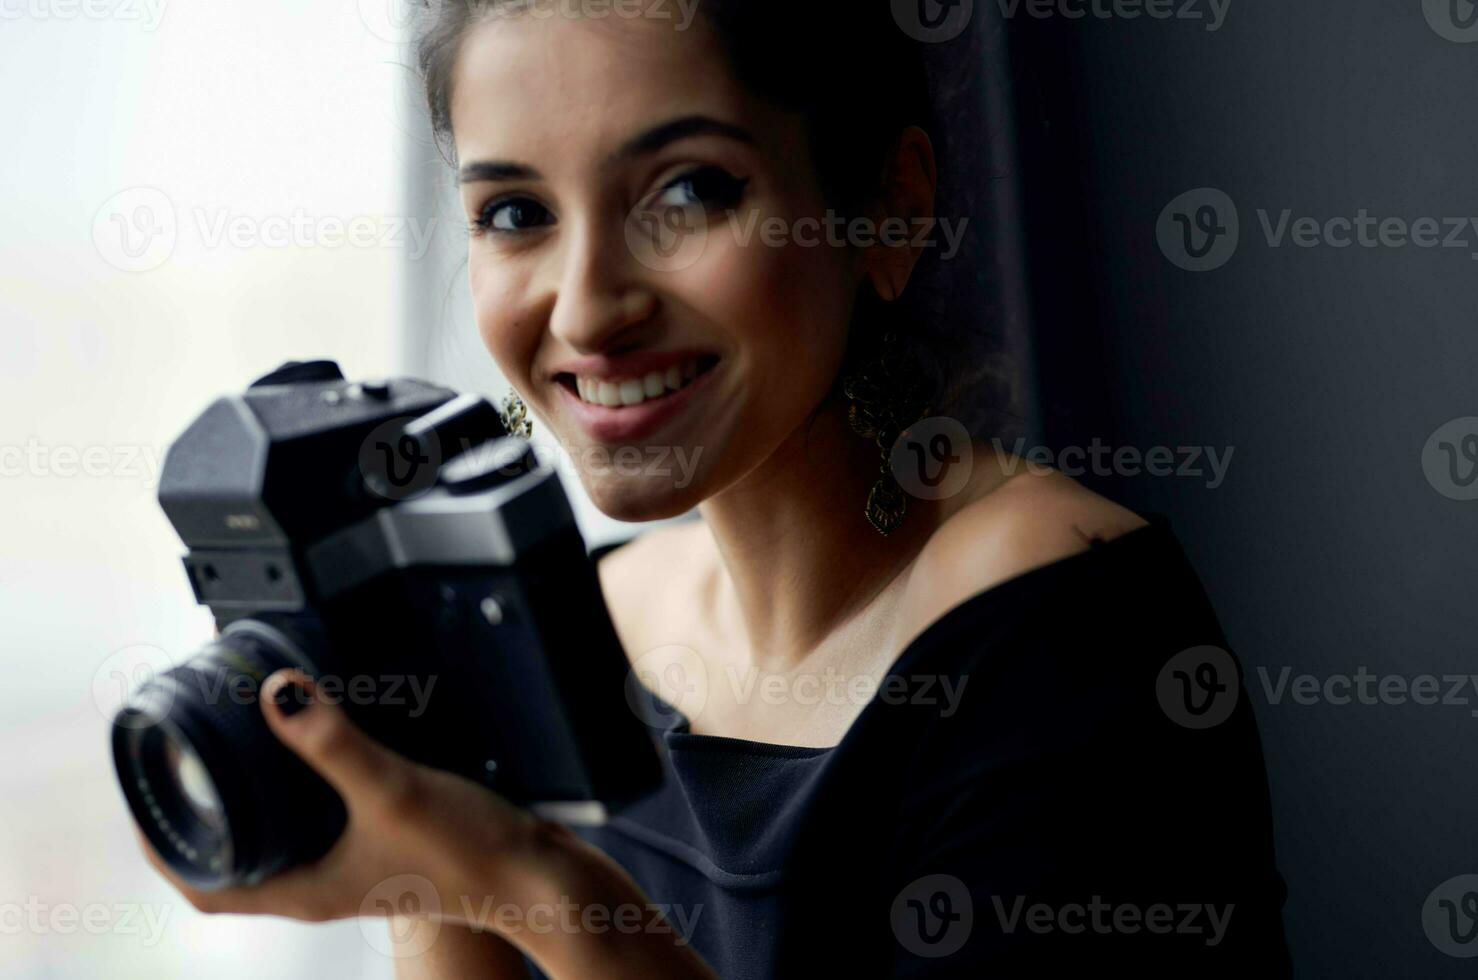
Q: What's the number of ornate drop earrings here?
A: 2